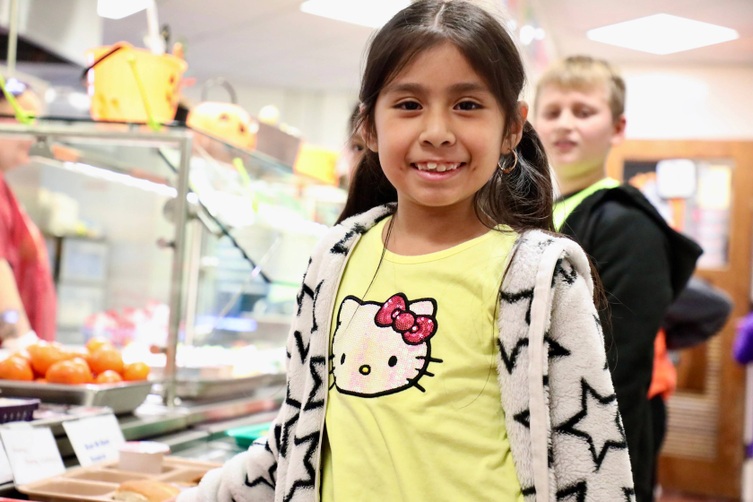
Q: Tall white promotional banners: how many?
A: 0